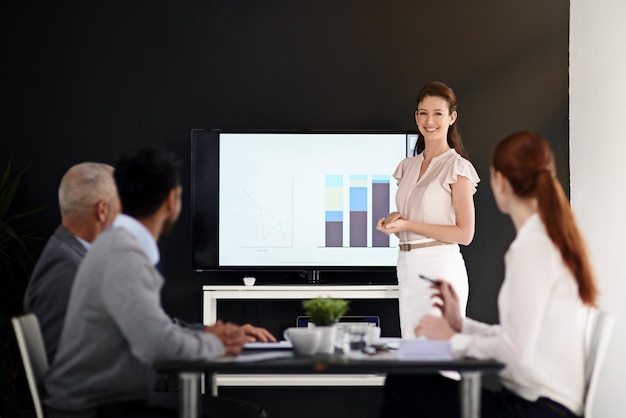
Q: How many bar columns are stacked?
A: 3